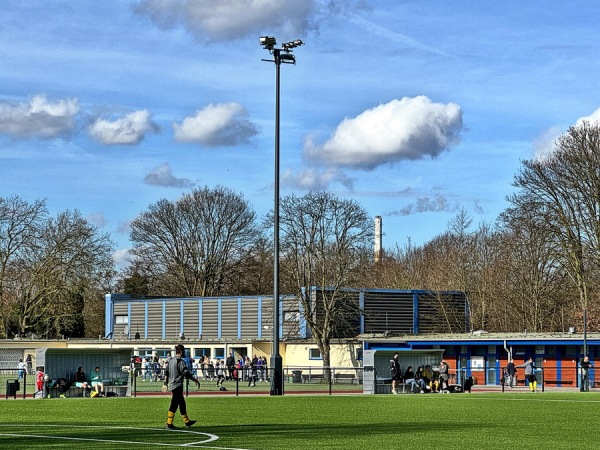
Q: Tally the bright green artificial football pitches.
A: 1